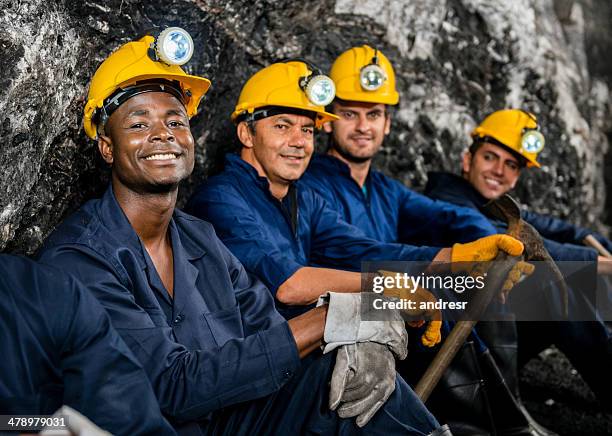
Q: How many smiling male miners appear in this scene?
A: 4